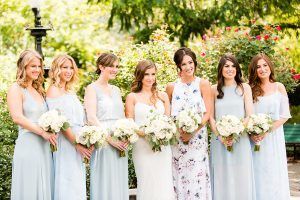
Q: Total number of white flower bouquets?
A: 7